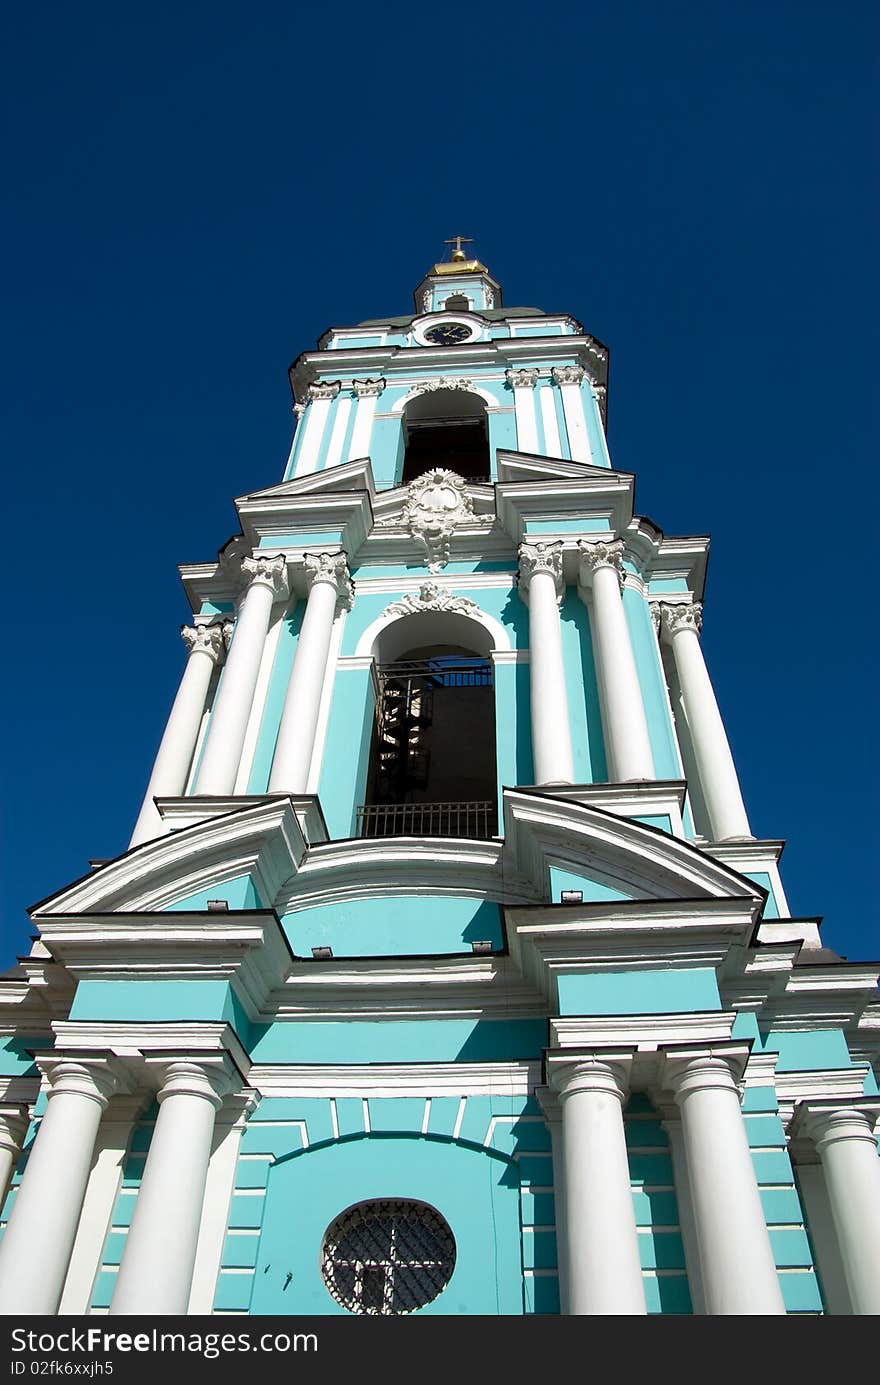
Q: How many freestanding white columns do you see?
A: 12